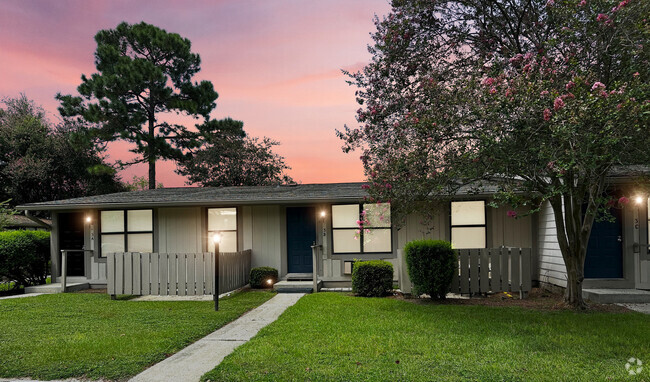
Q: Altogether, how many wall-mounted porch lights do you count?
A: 3